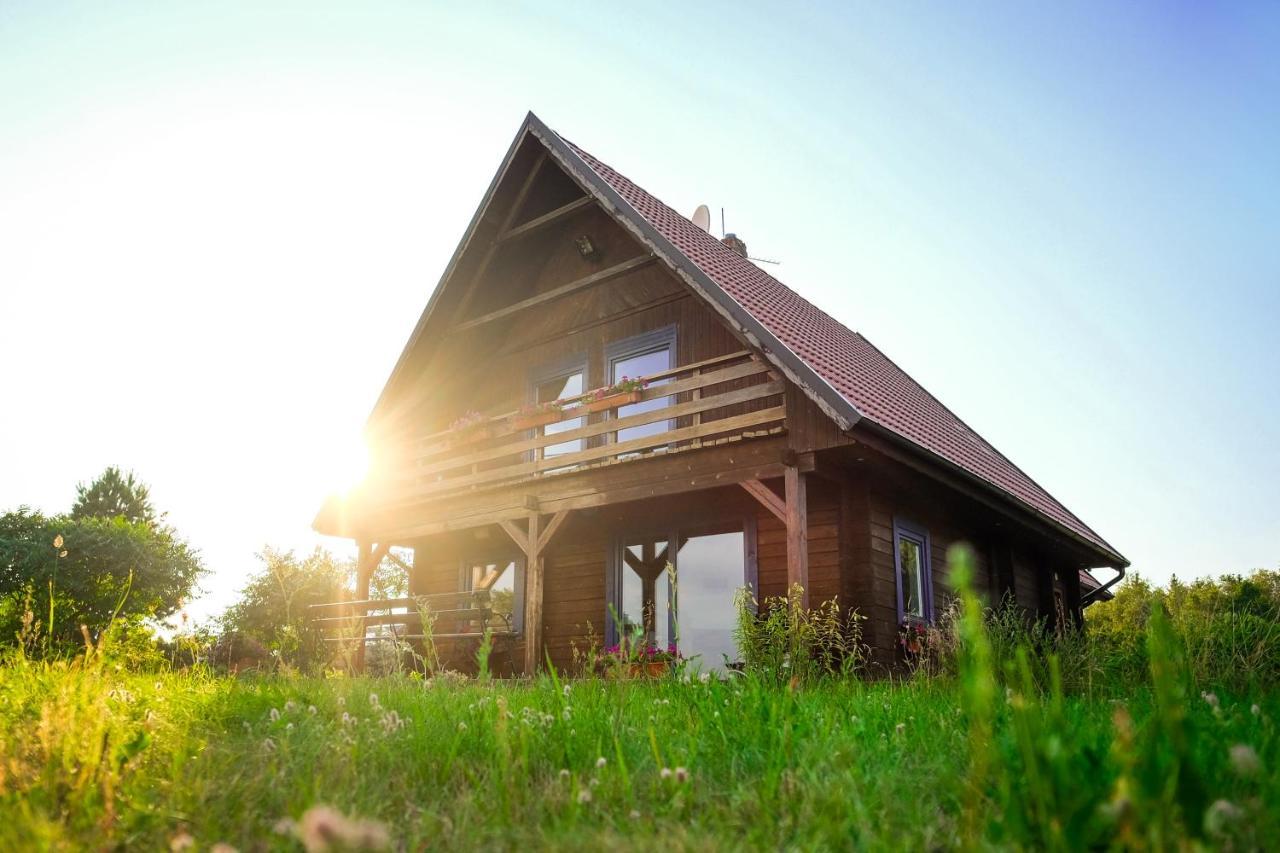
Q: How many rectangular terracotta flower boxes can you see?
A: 3